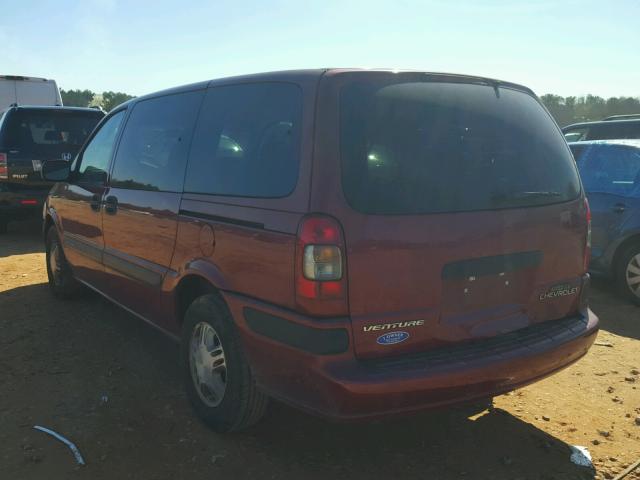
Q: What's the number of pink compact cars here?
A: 0